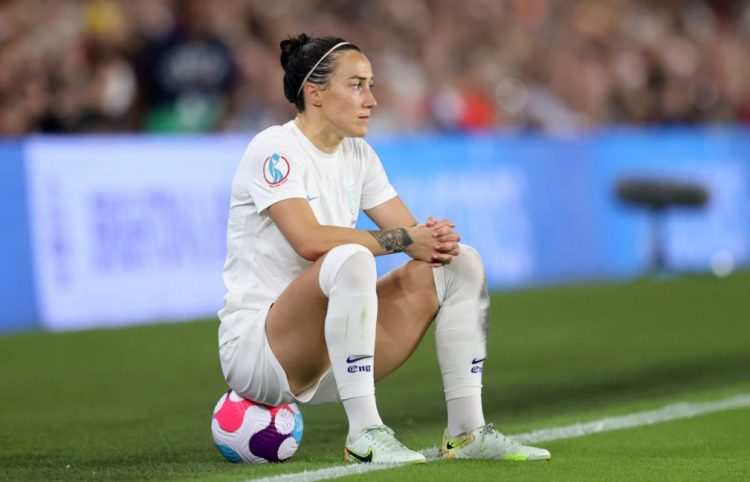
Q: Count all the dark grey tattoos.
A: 1